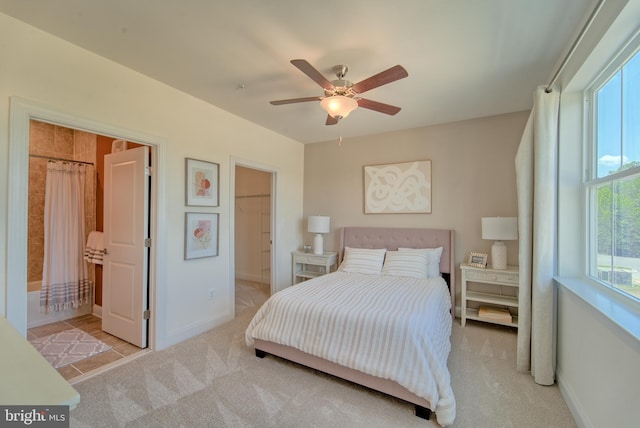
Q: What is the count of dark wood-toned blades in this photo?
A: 5